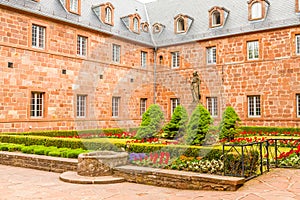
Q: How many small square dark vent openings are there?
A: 4